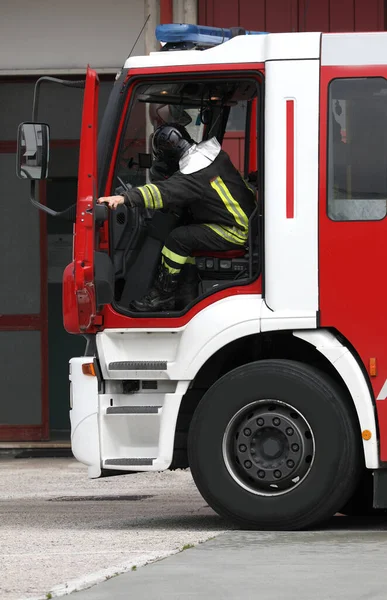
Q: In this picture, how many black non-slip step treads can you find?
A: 3